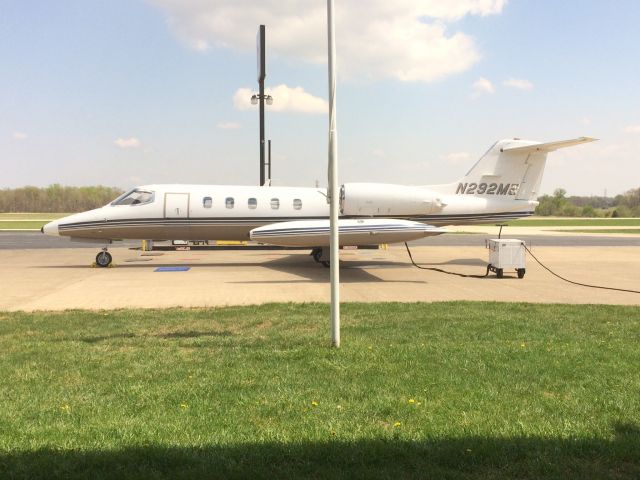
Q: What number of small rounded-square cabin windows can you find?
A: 5